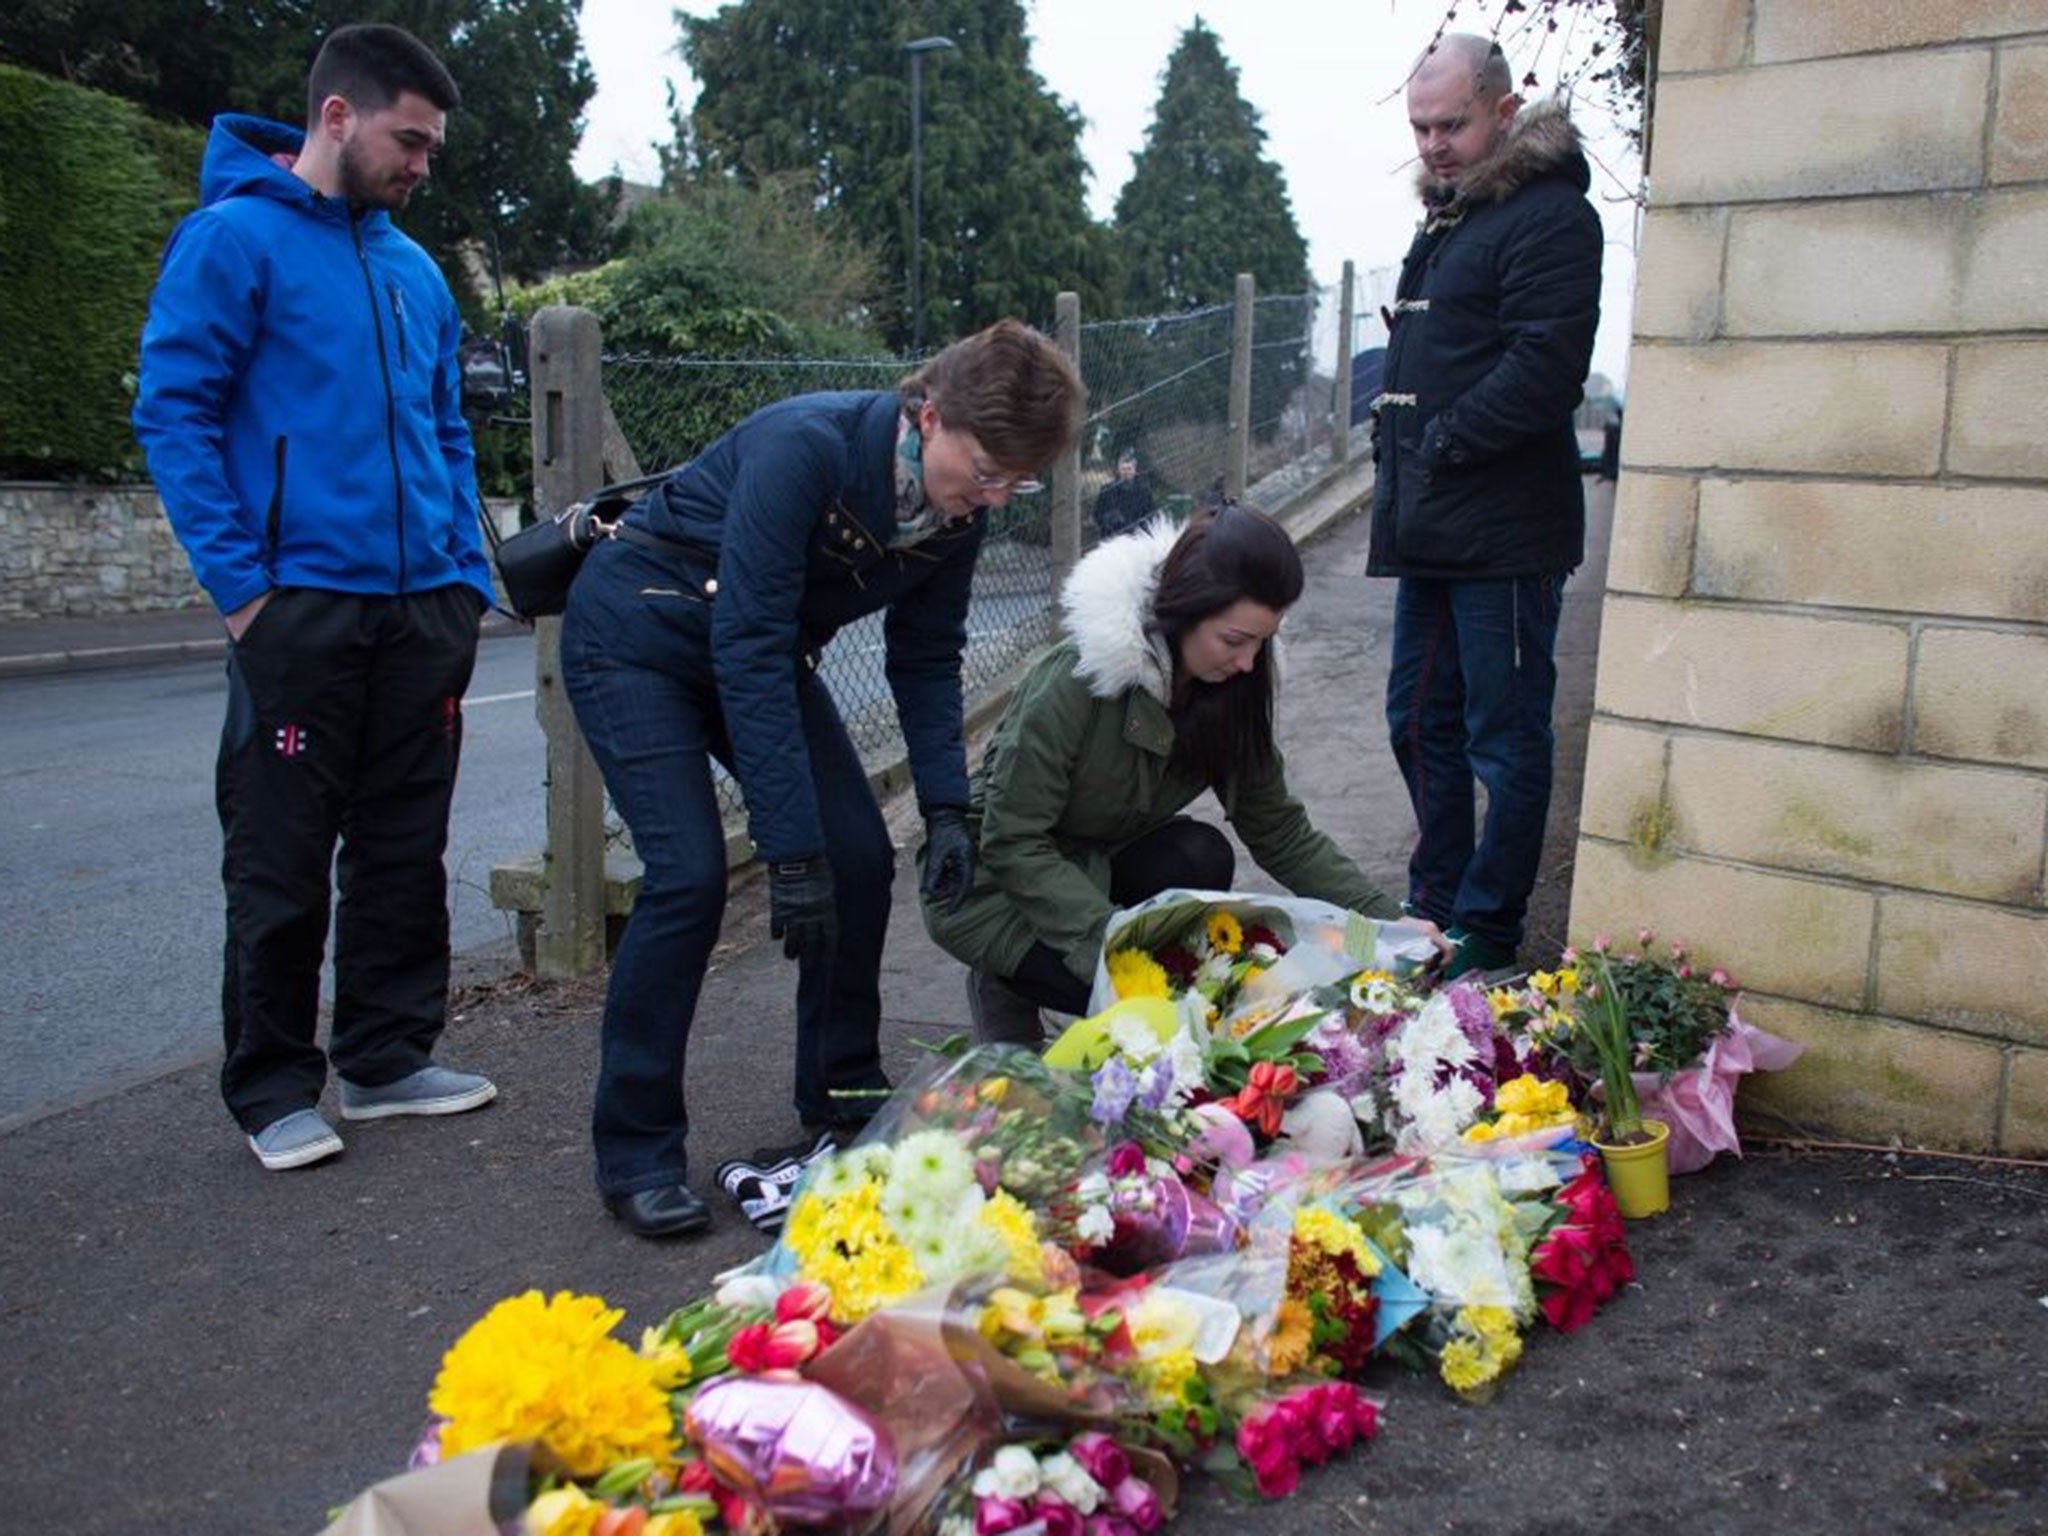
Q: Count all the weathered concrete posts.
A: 4